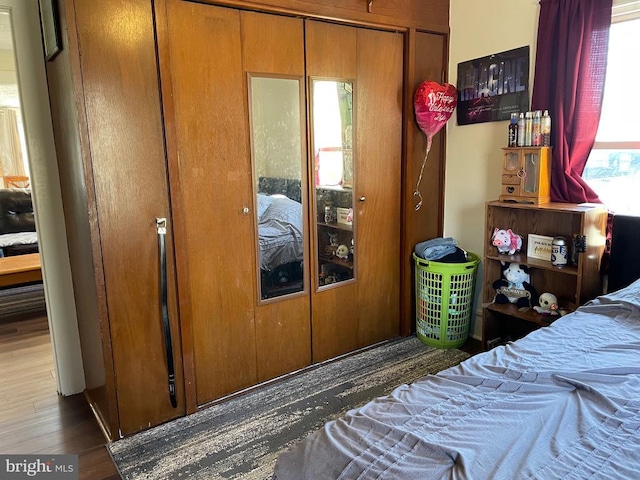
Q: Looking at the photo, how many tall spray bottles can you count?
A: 5